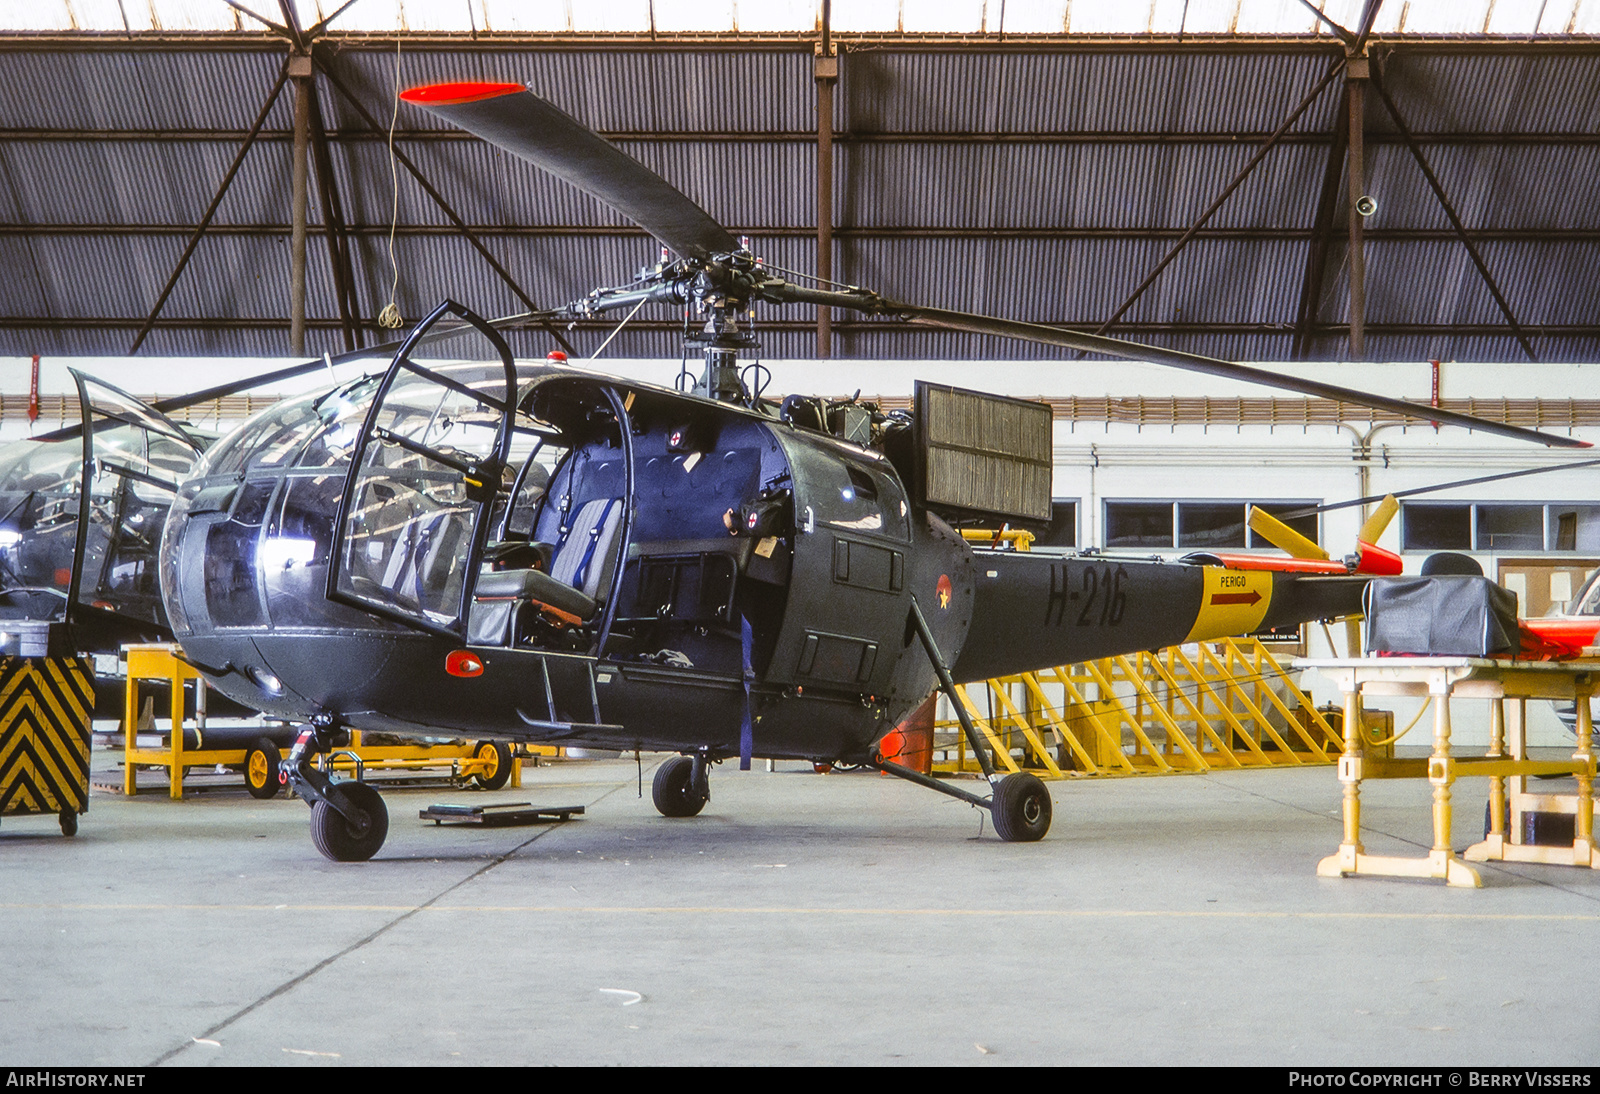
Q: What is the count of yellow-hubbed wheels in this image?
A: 2